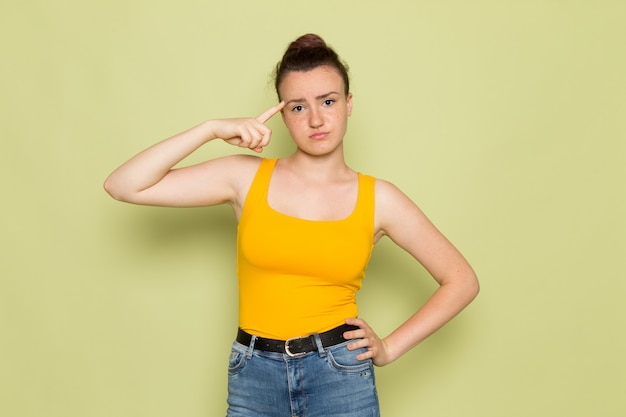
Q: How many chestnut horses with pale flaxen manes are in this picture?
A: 0